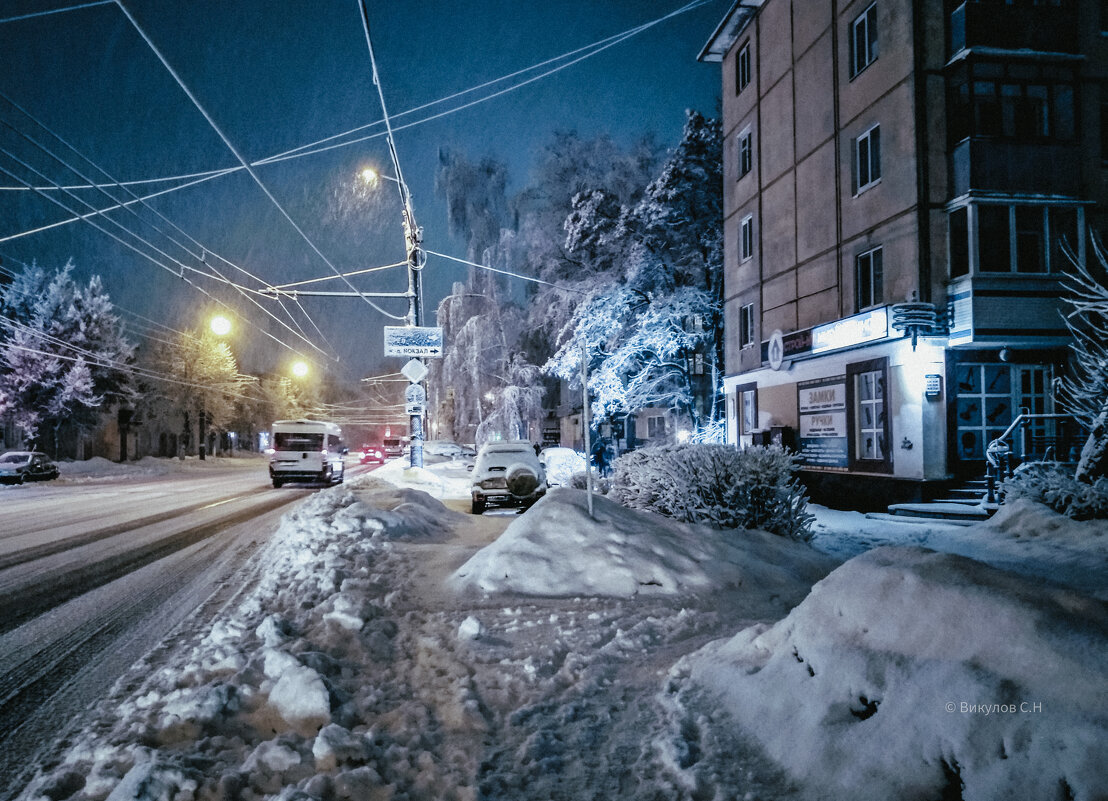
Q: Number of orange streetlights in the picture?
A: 3